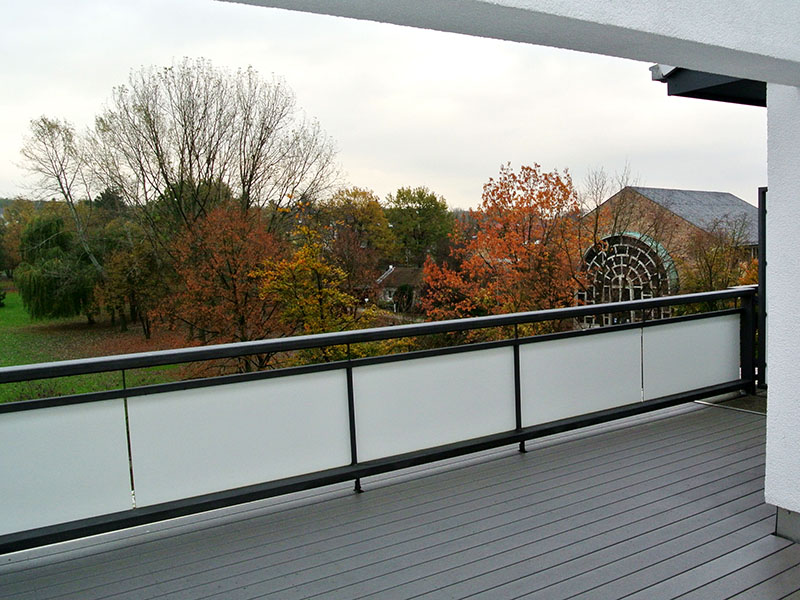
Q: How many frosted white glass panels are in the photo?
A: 5